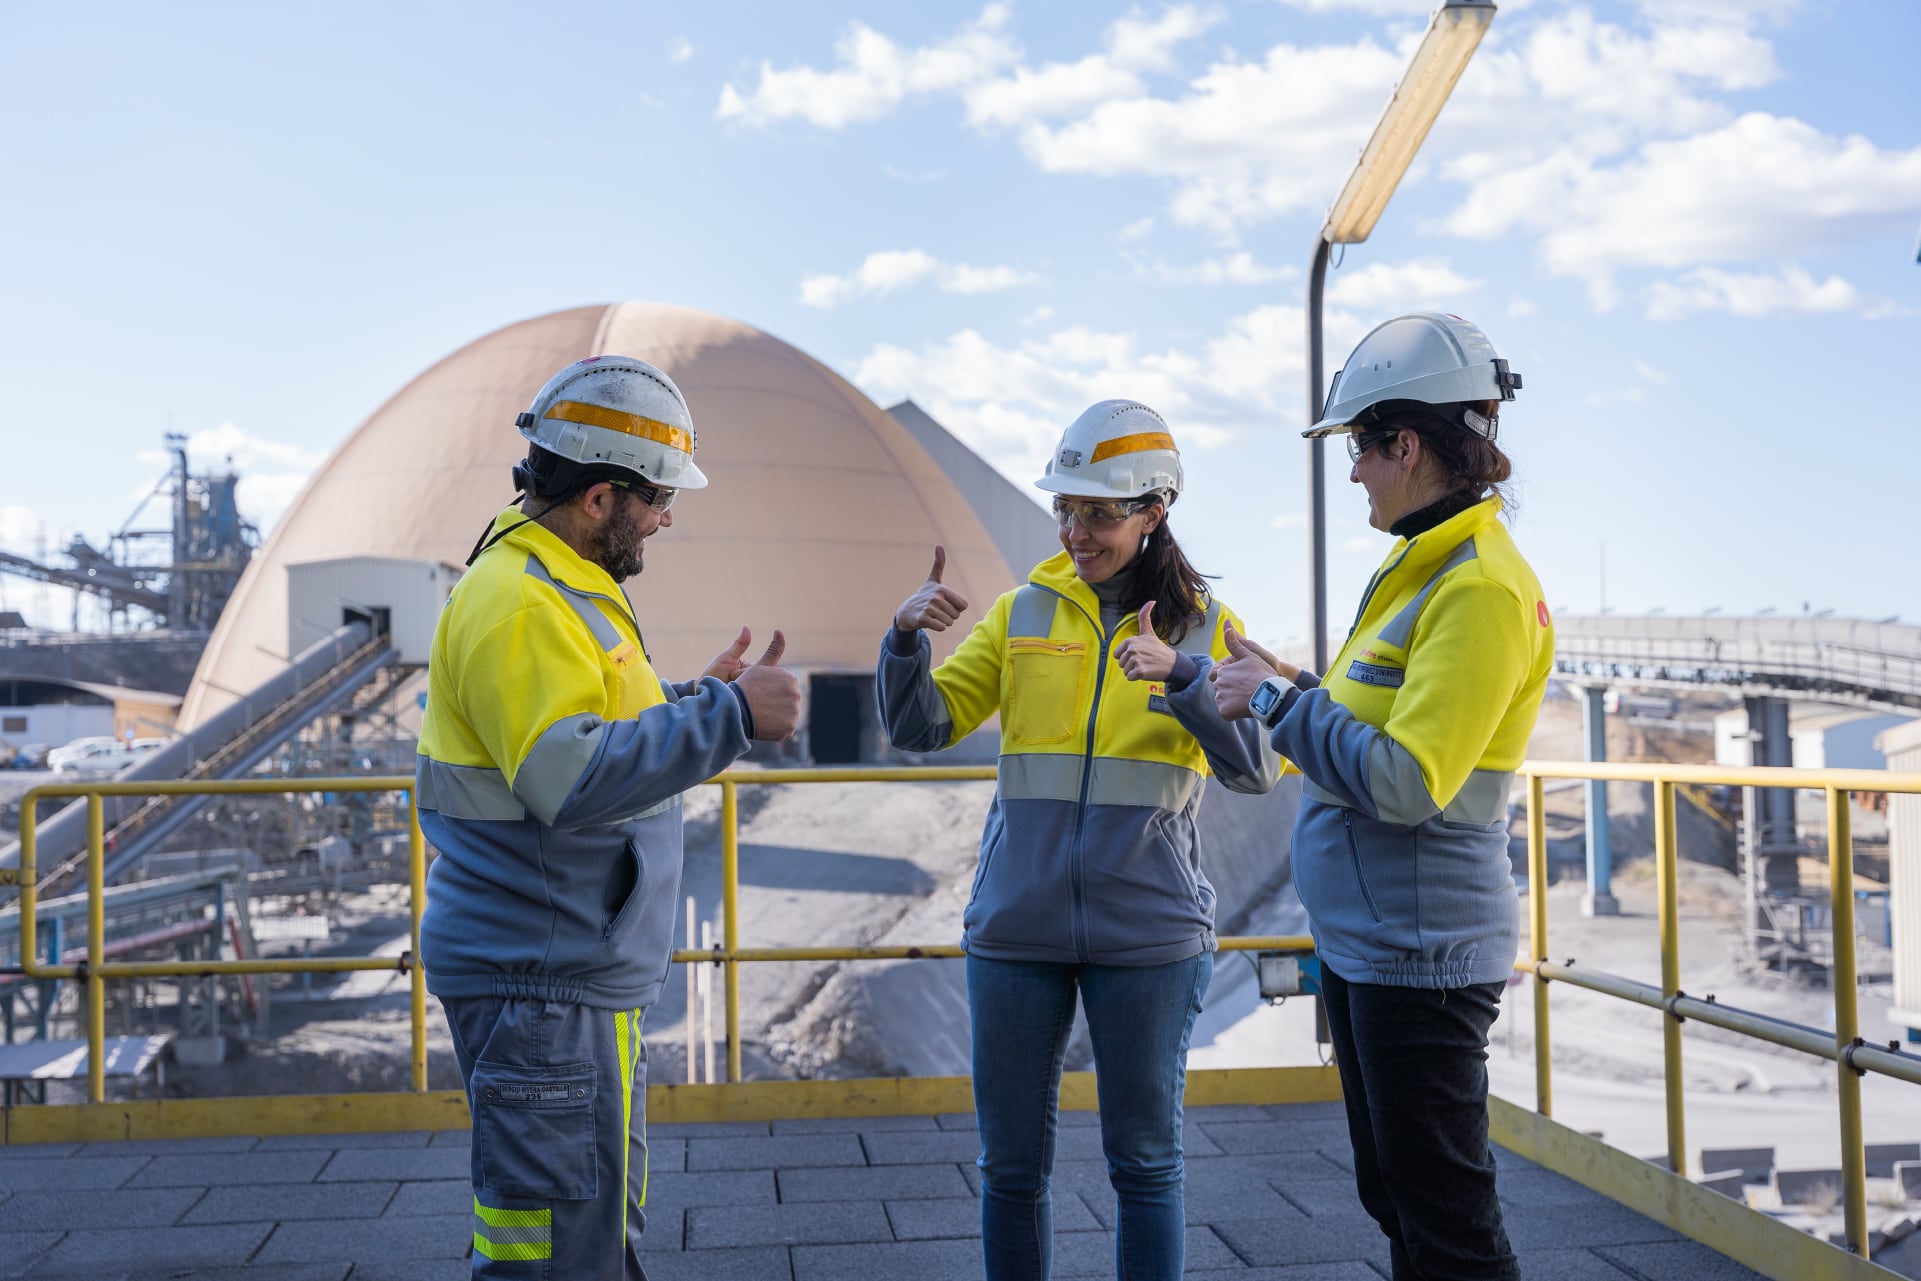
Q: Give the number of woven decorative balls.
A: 0